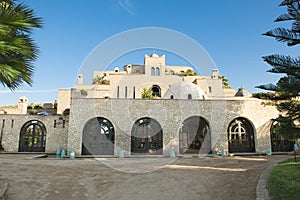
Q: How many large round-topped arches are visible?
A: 6